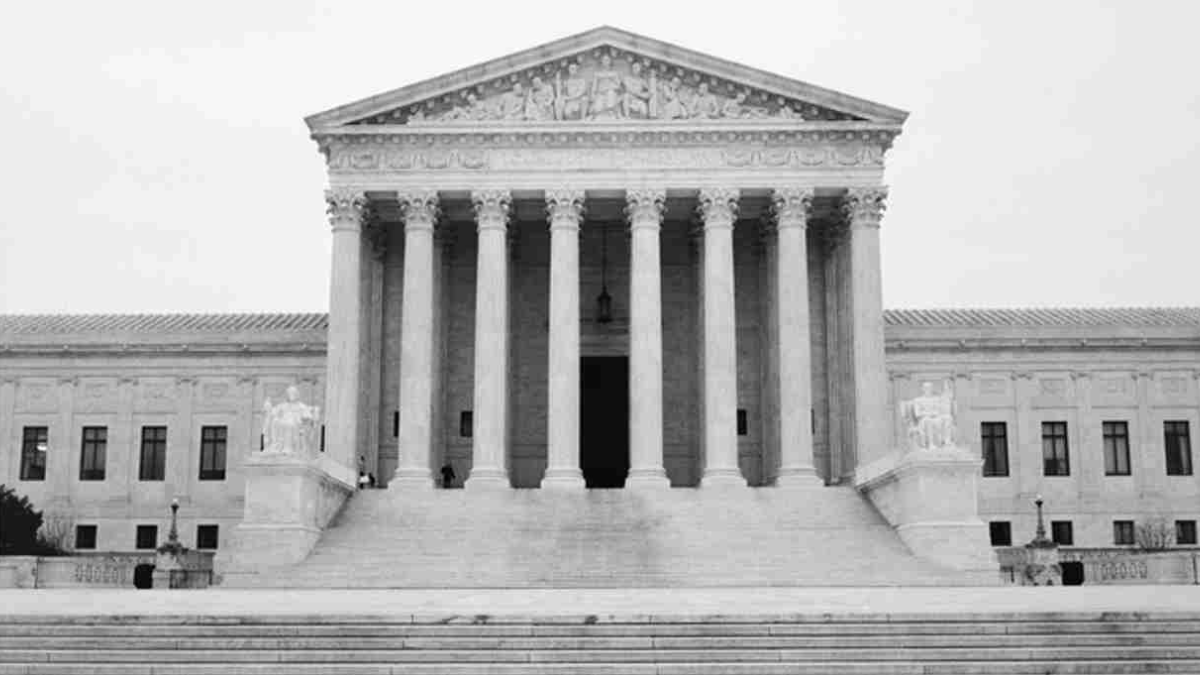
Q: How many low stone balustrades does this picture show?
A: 2